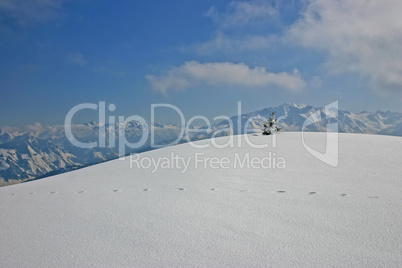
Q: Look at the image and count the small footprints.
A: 13